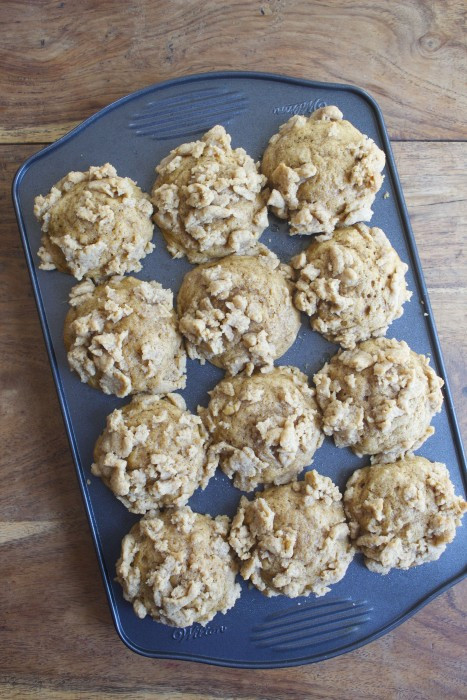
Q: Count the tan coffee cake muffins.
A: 12